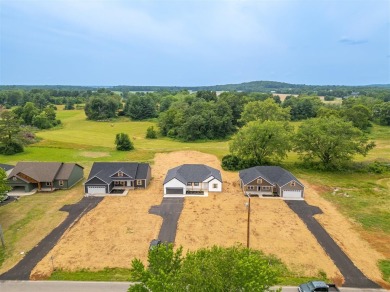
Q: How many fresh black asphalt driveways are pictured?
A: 3